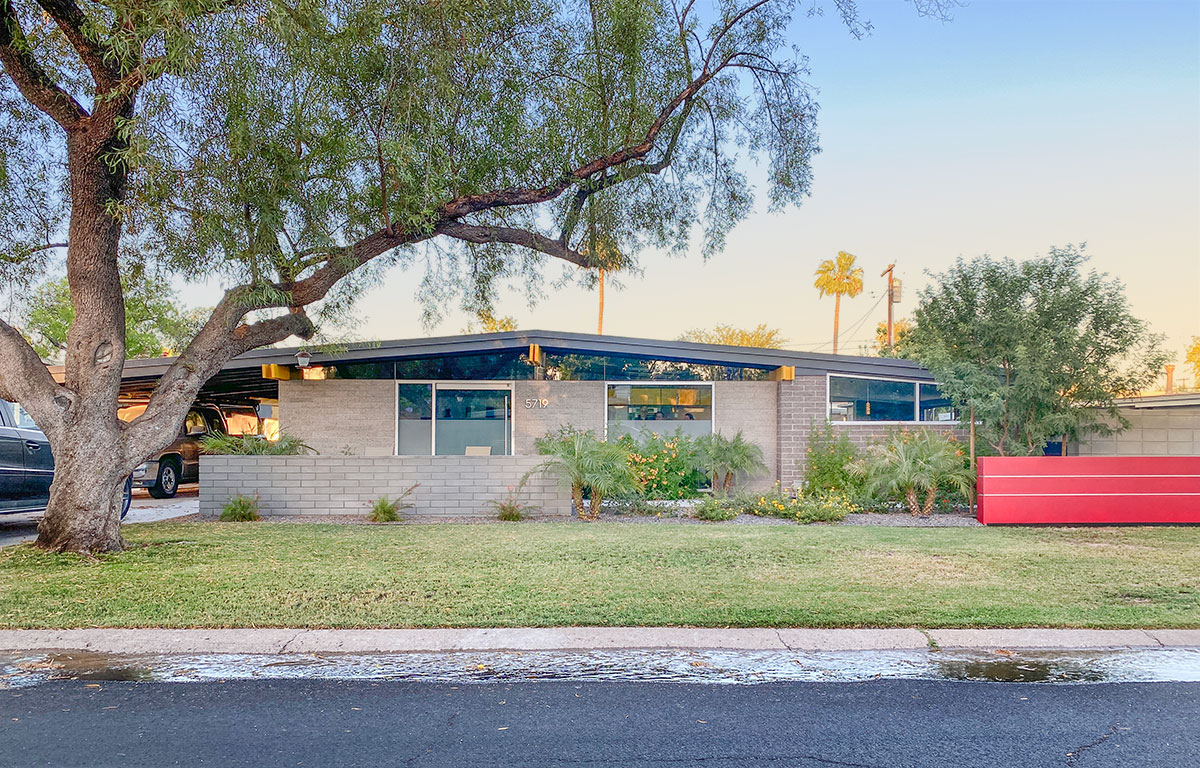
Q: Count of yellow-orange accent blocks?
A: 3